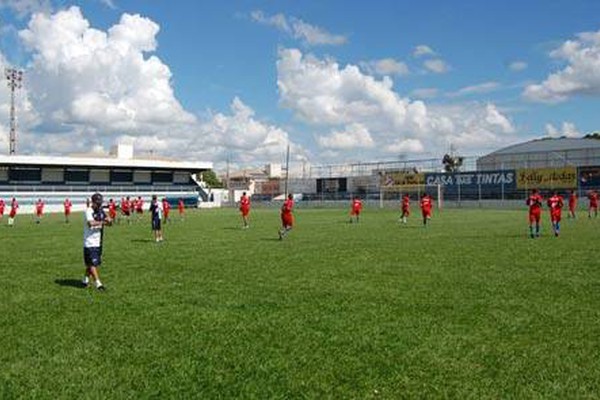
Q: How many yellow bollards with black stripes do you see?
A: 0